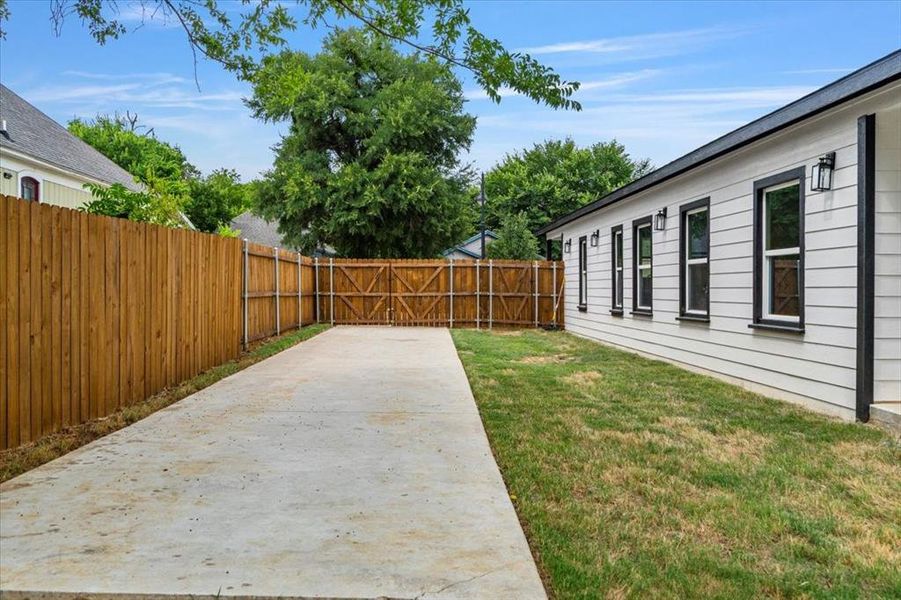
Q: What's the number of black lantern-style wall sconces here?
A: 4